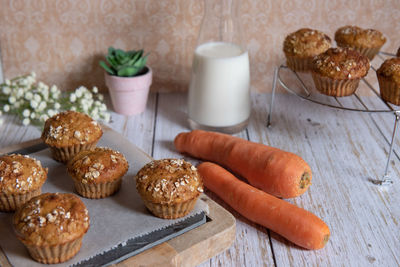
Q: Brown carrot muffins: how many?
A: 9